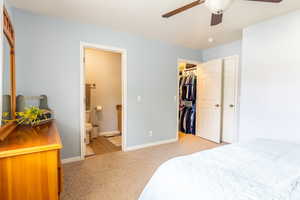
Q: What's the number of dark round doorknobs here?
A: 2